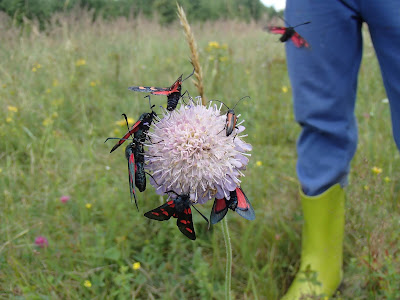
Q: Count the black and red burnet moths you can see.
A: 6